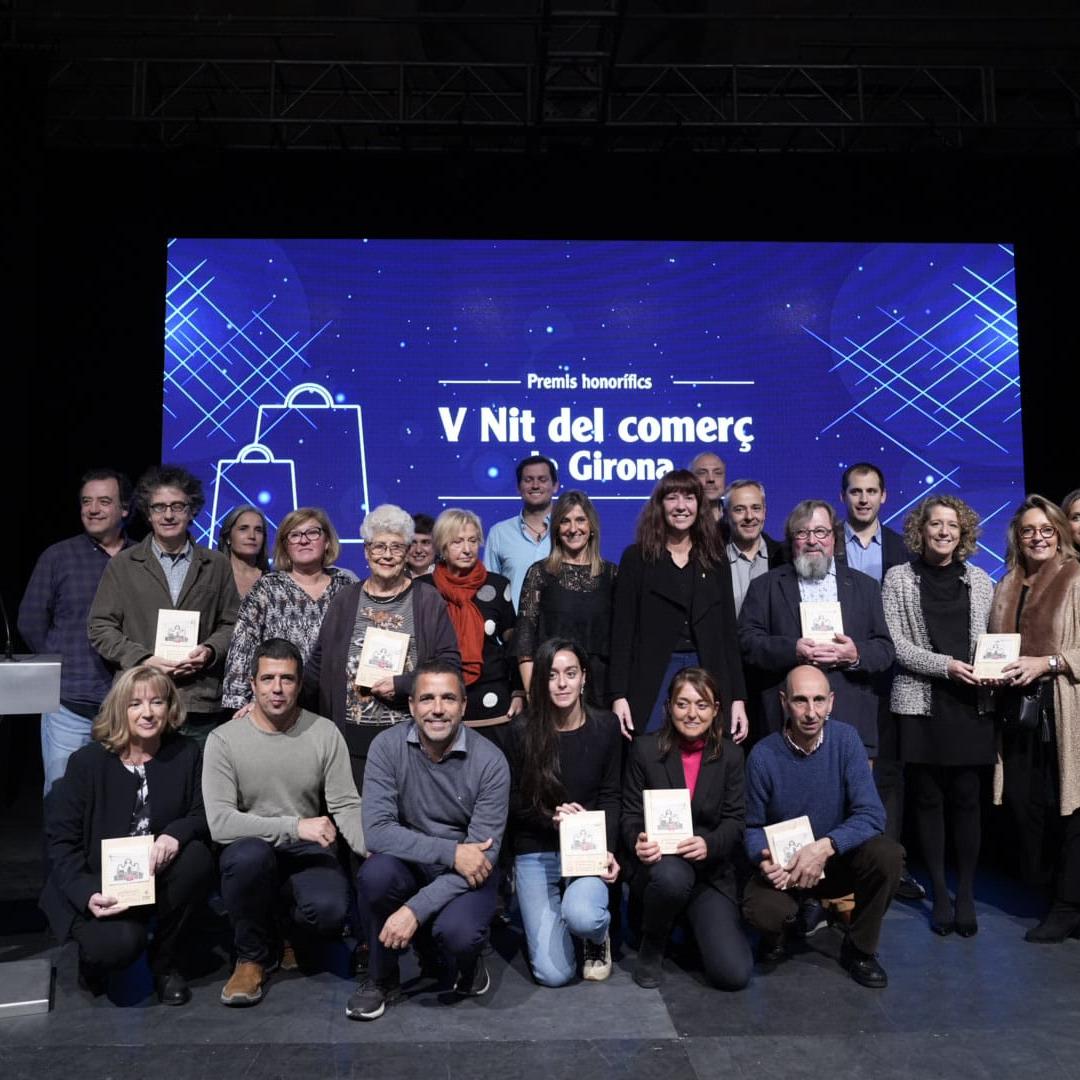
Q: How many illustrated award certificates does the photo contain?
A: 8